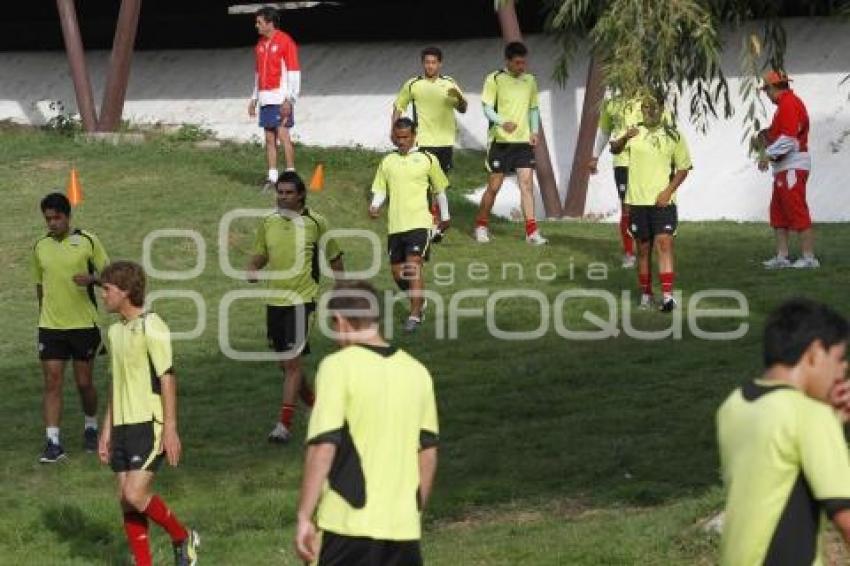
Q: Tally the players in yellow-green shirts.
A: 10